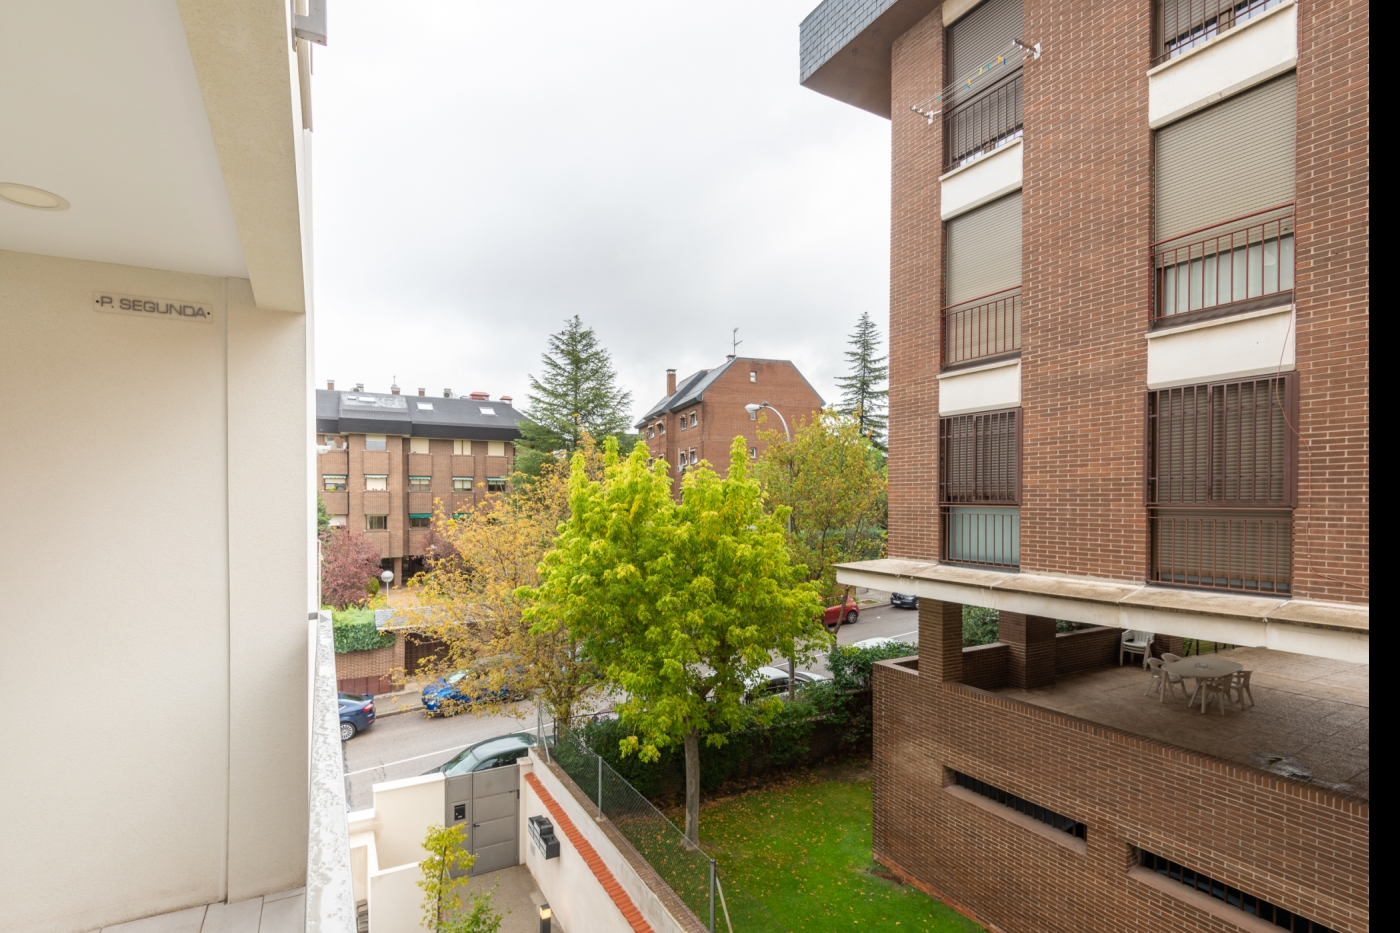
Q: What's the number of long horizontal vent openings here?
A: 2